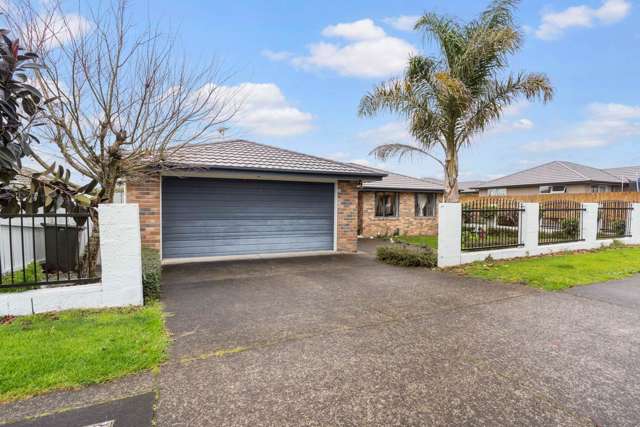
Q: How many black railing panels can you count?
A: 4